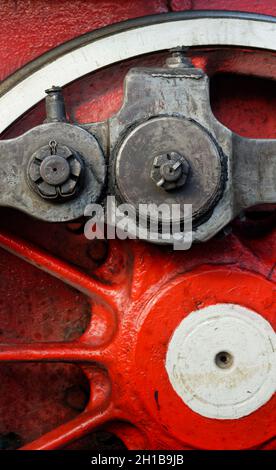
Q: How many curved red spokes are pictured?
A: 3